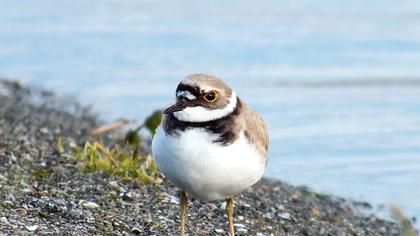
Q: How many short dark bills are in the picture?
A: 1